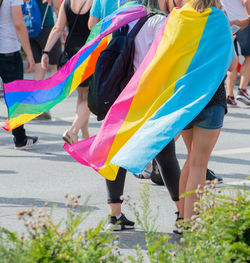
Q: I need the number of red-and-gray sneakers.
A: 2